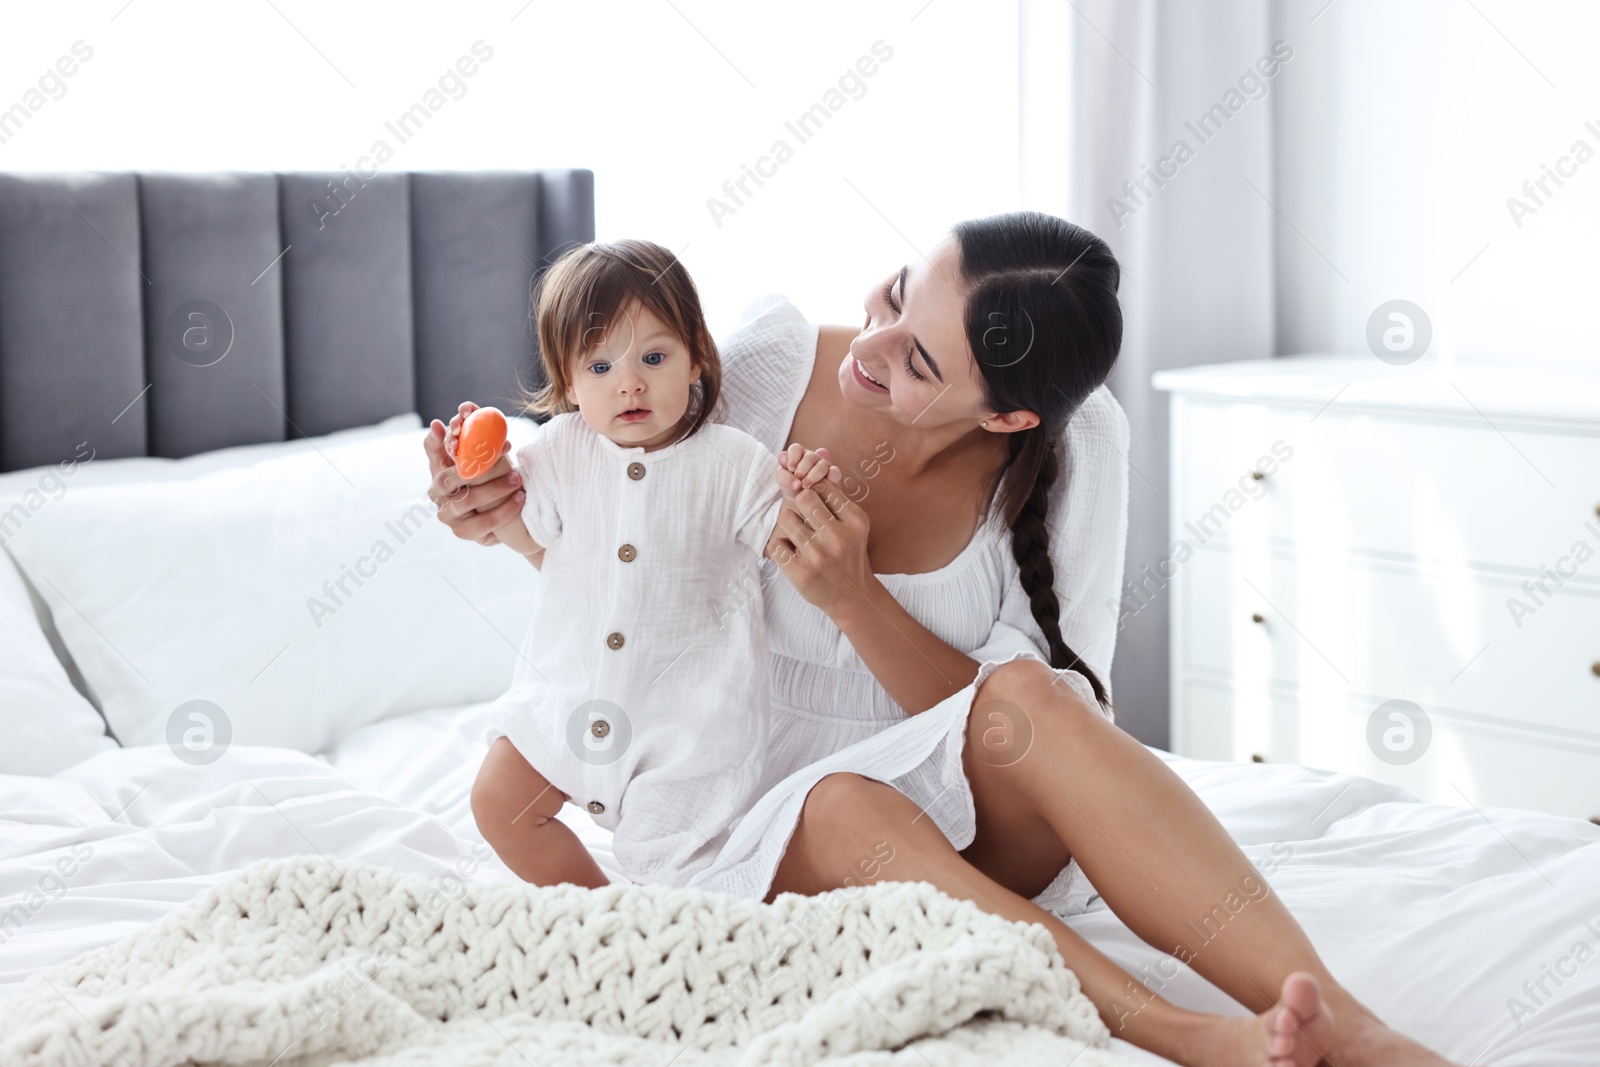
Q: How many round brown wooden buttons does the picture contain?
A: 5